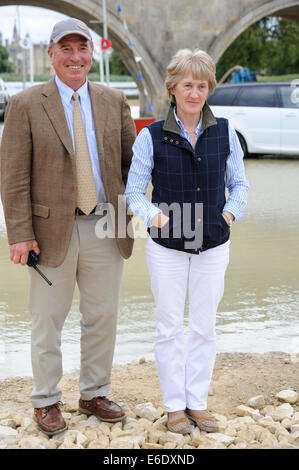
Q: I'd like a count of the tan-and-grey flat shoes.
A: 2